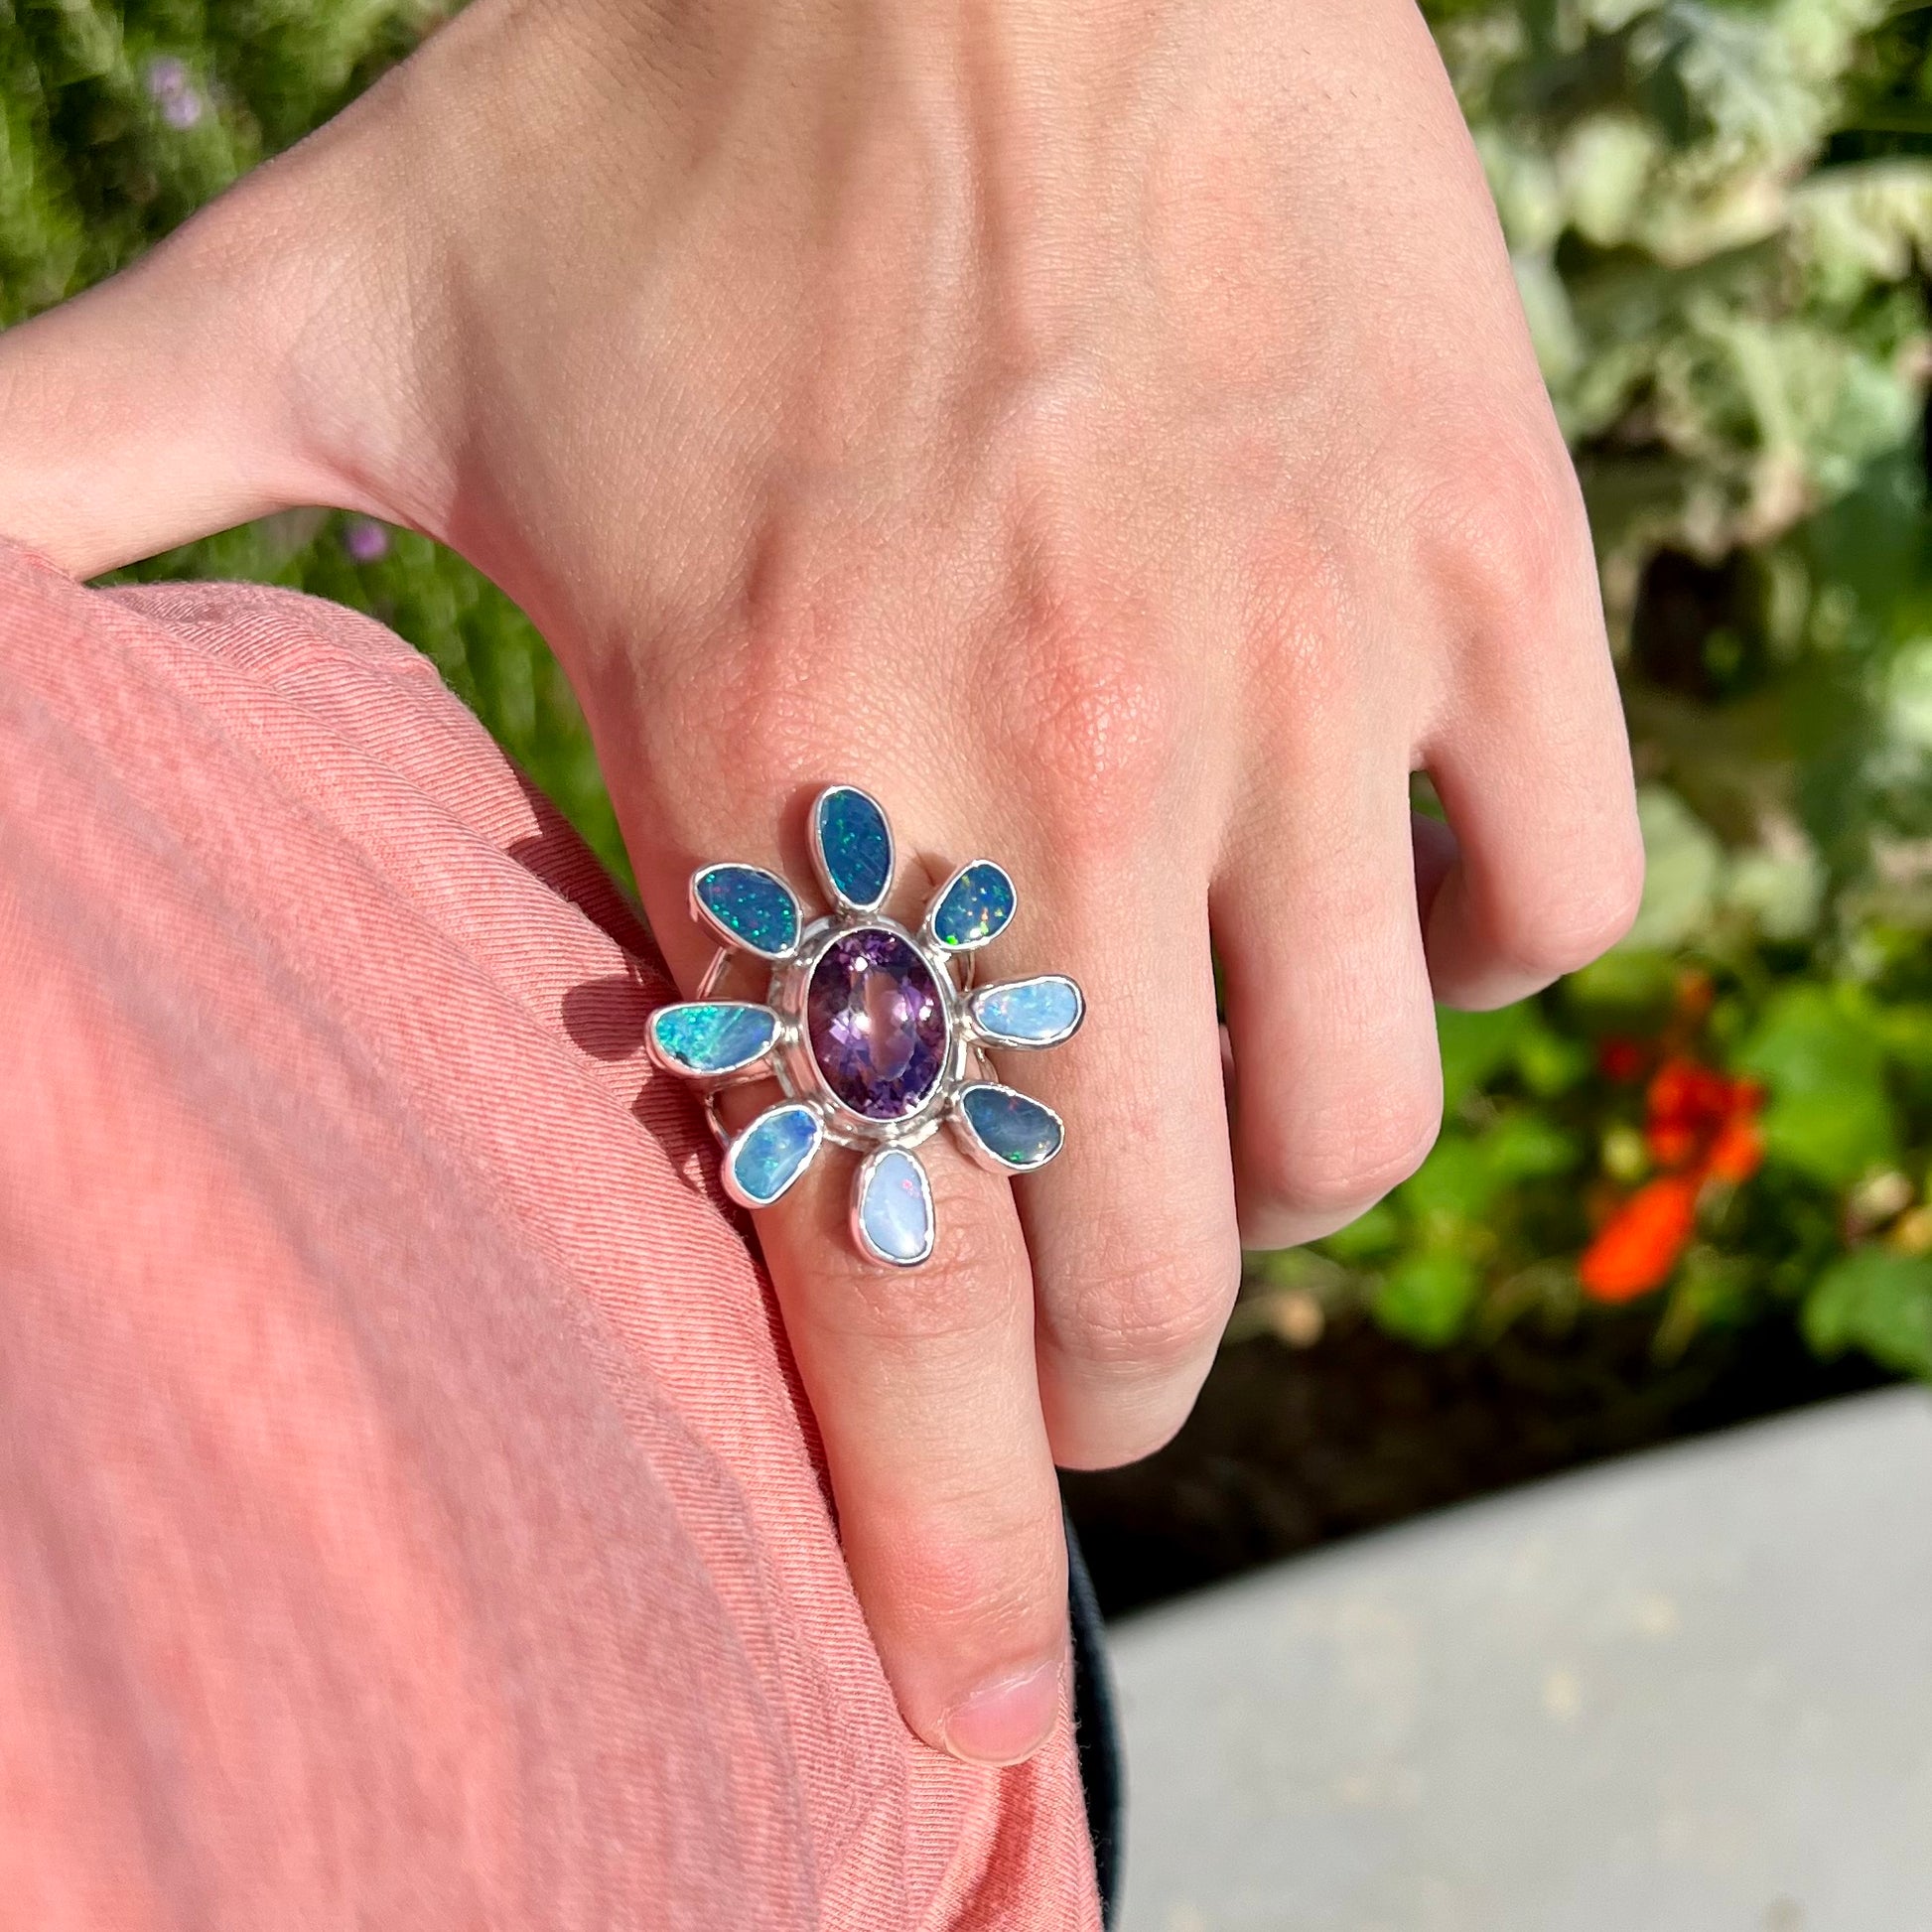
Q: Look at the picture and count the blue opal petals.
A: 8